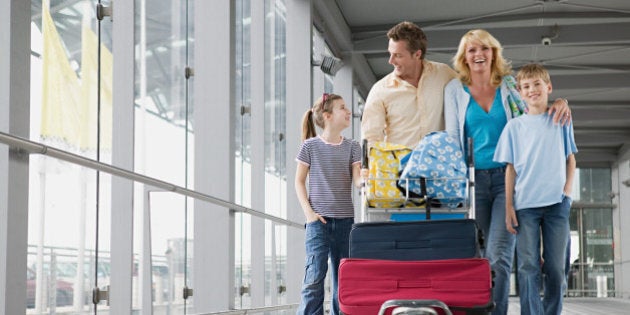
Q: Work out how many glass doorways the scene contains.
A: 1